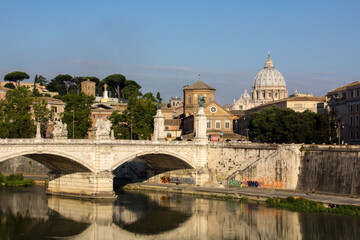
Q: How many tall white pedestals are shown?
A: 2